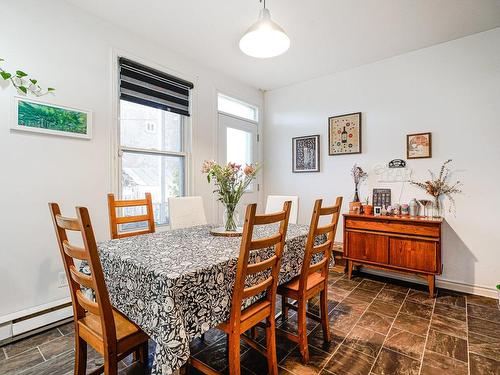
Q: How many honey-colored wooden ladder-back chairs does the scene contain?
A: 4